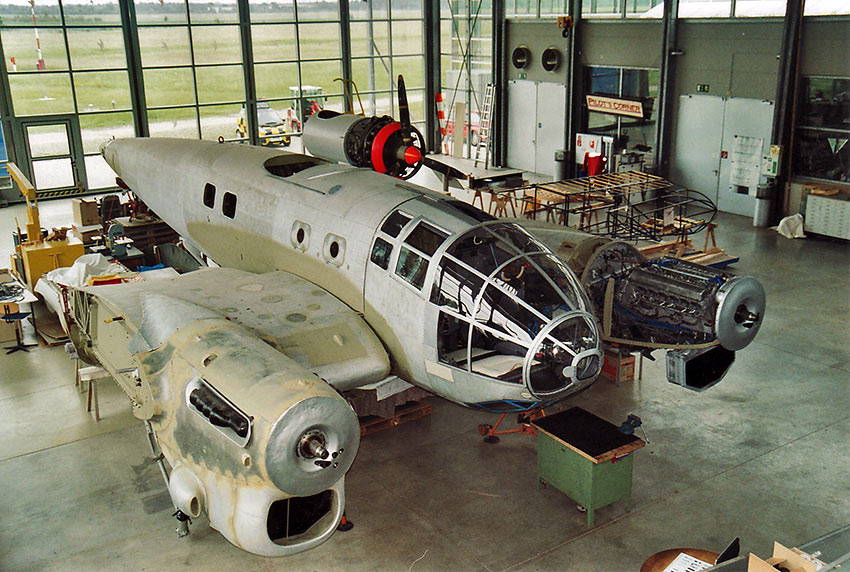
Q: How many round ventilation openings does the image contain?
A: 2